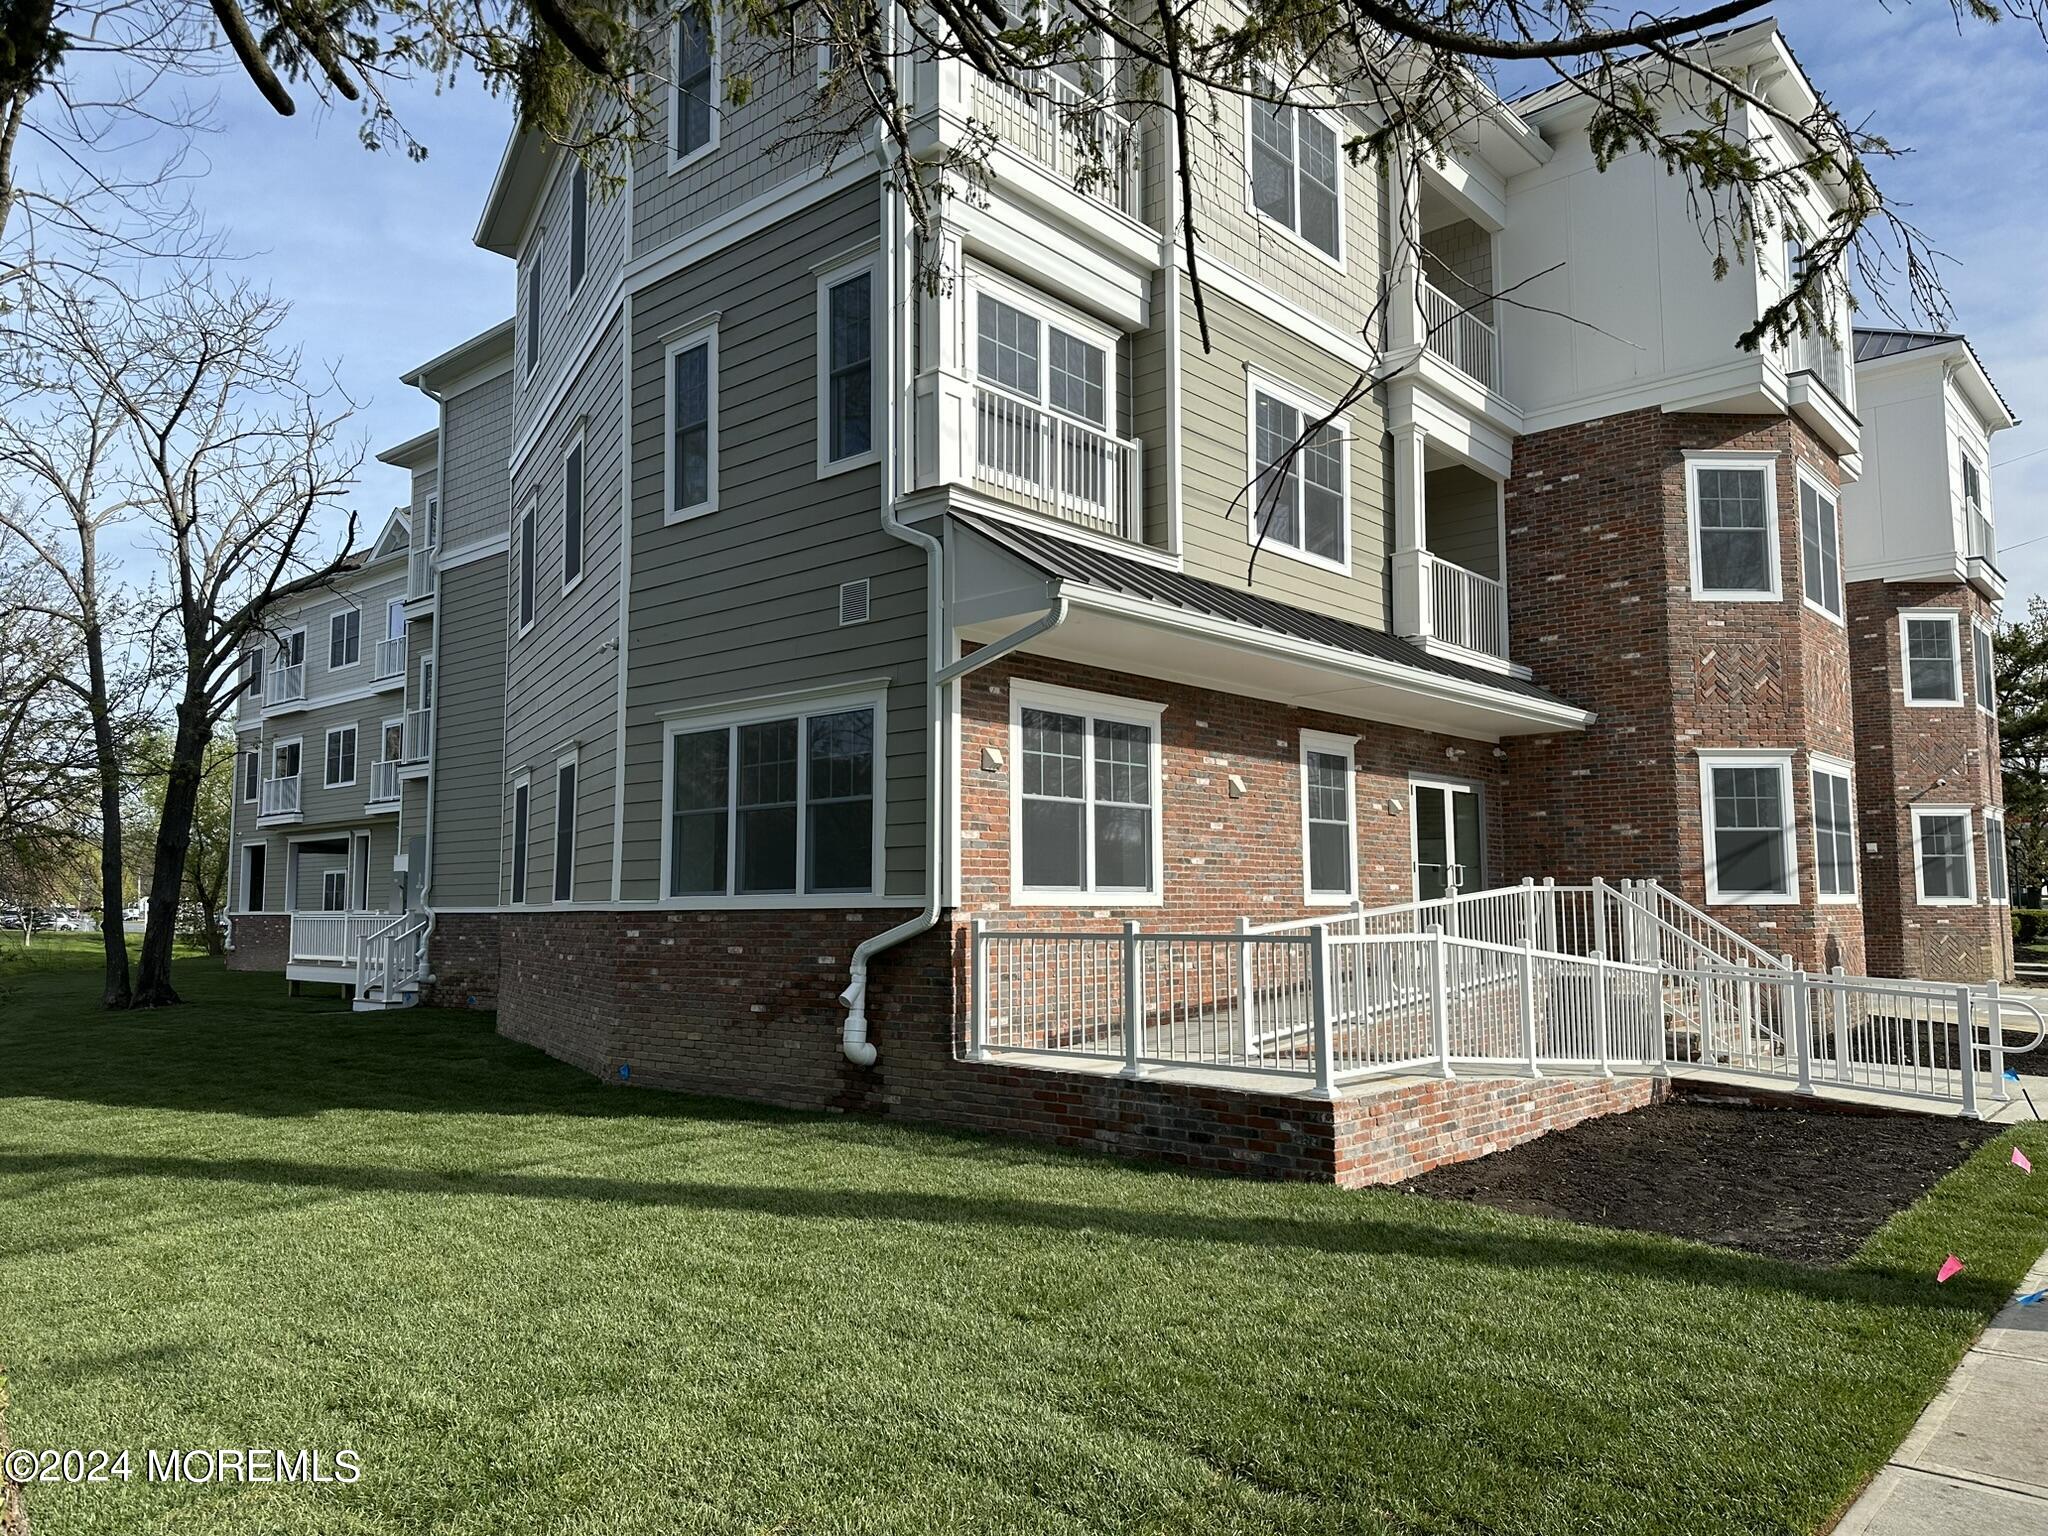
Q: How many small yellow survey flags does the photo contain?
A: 0